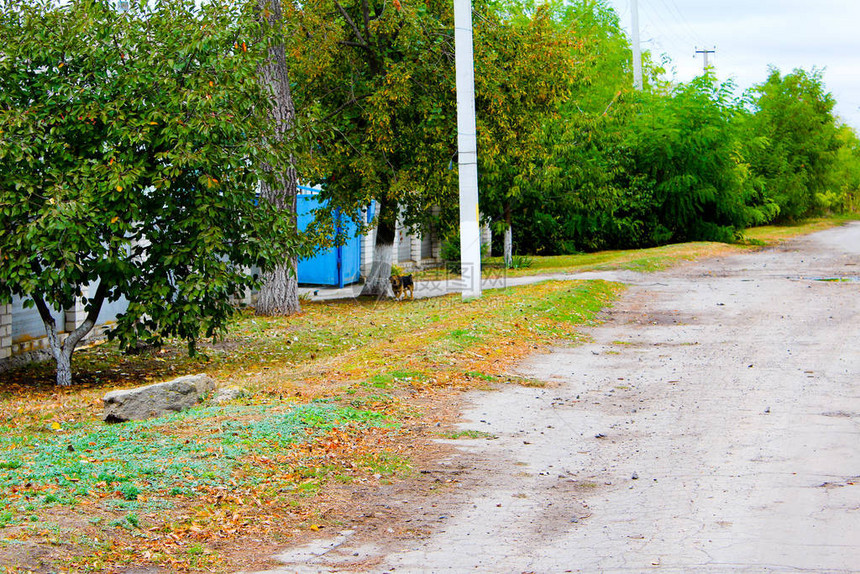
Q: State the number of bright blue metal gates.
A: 1